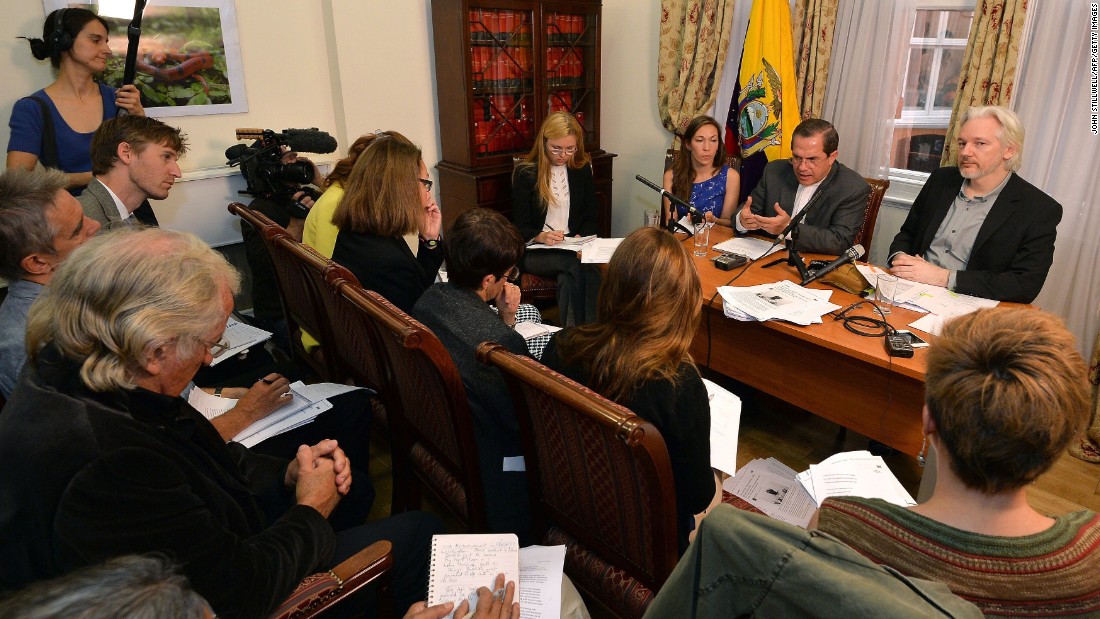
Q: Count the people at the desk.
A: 4